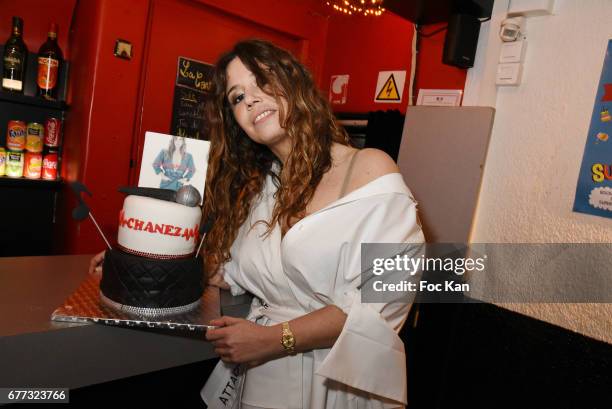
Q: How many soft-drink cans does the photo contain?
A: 7